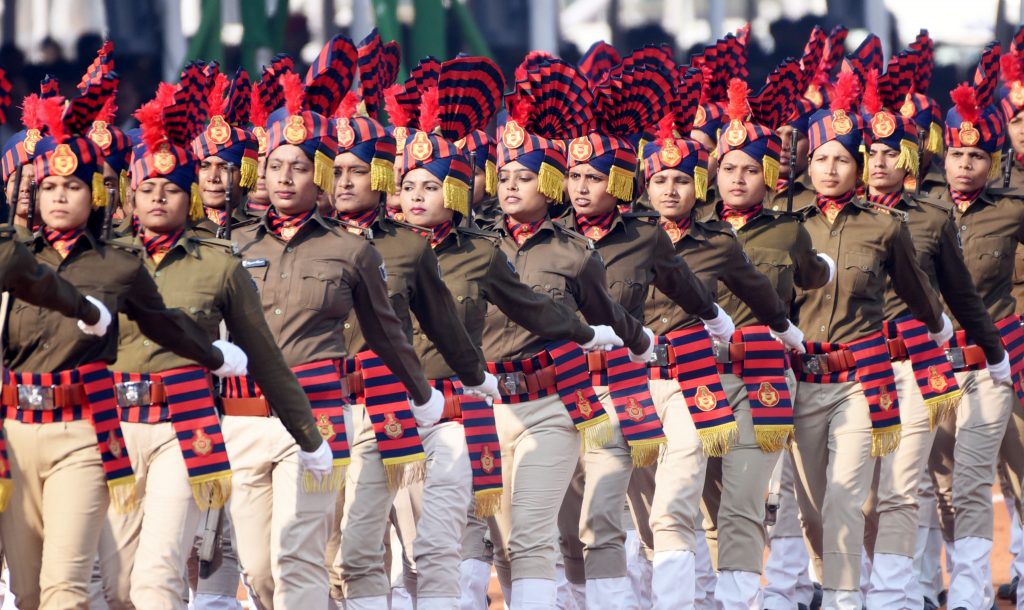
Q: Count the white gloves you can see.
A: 12